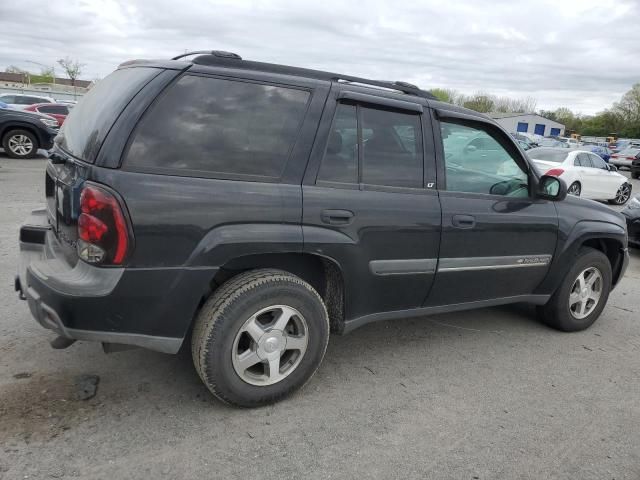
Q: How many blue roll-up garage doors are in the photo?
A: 3